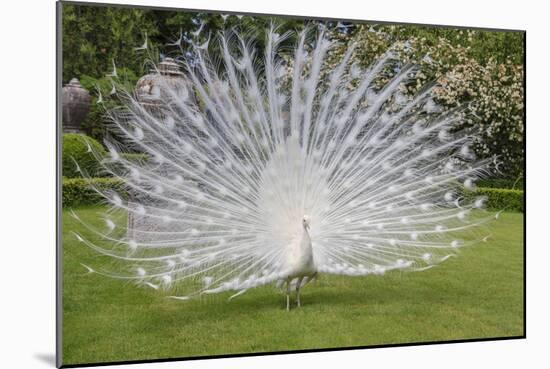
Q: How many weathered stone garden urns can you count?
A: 2